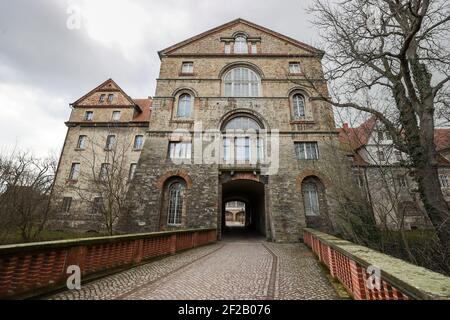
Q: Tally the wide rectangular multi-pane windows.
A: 2